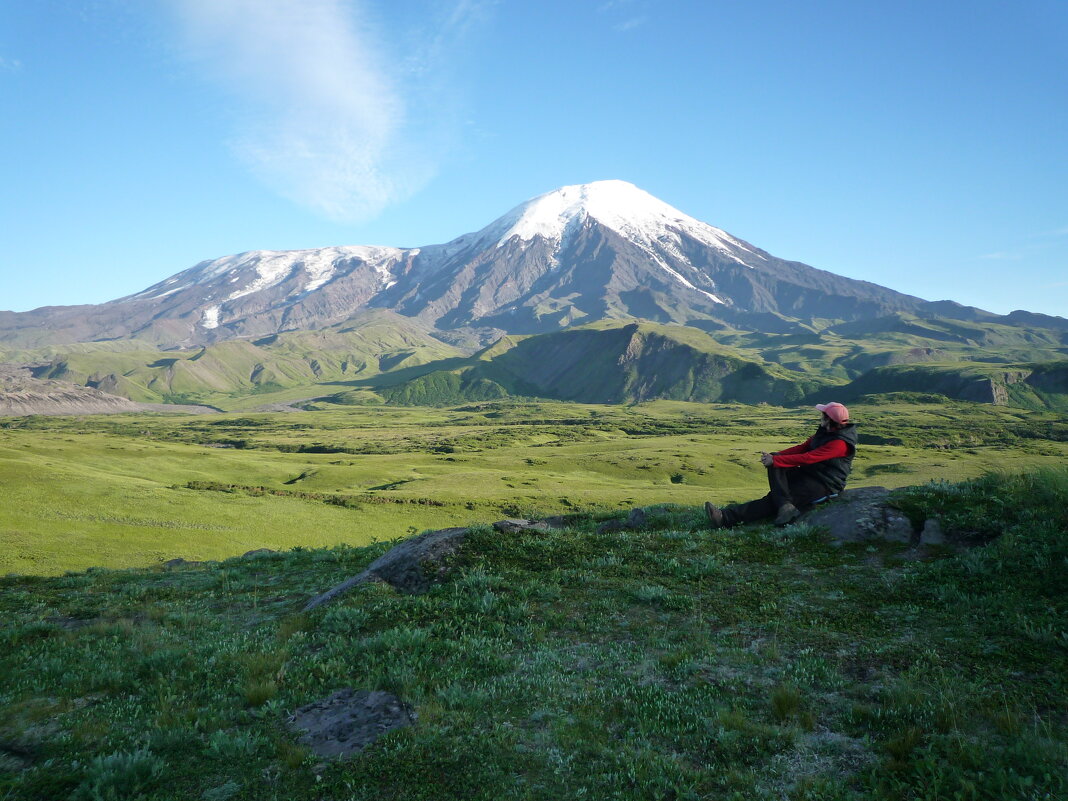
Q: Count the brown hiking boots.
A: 2